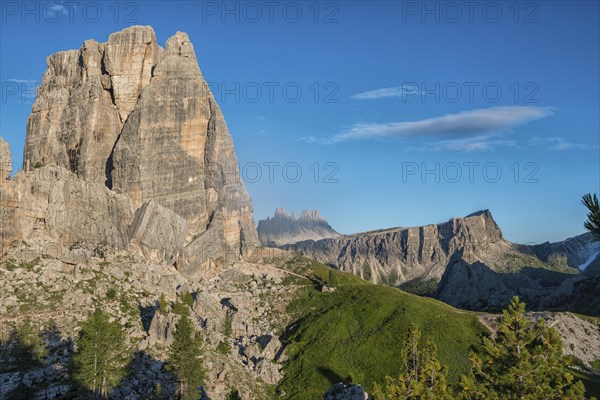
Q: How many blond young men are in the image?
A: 0